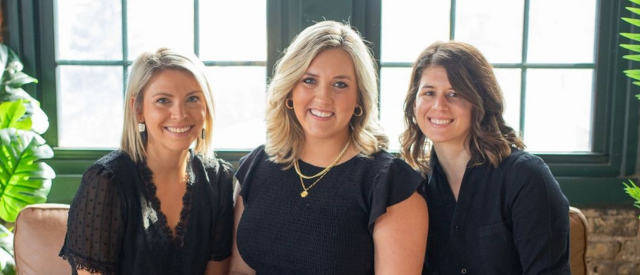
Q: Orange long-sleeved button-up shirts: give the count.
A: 0